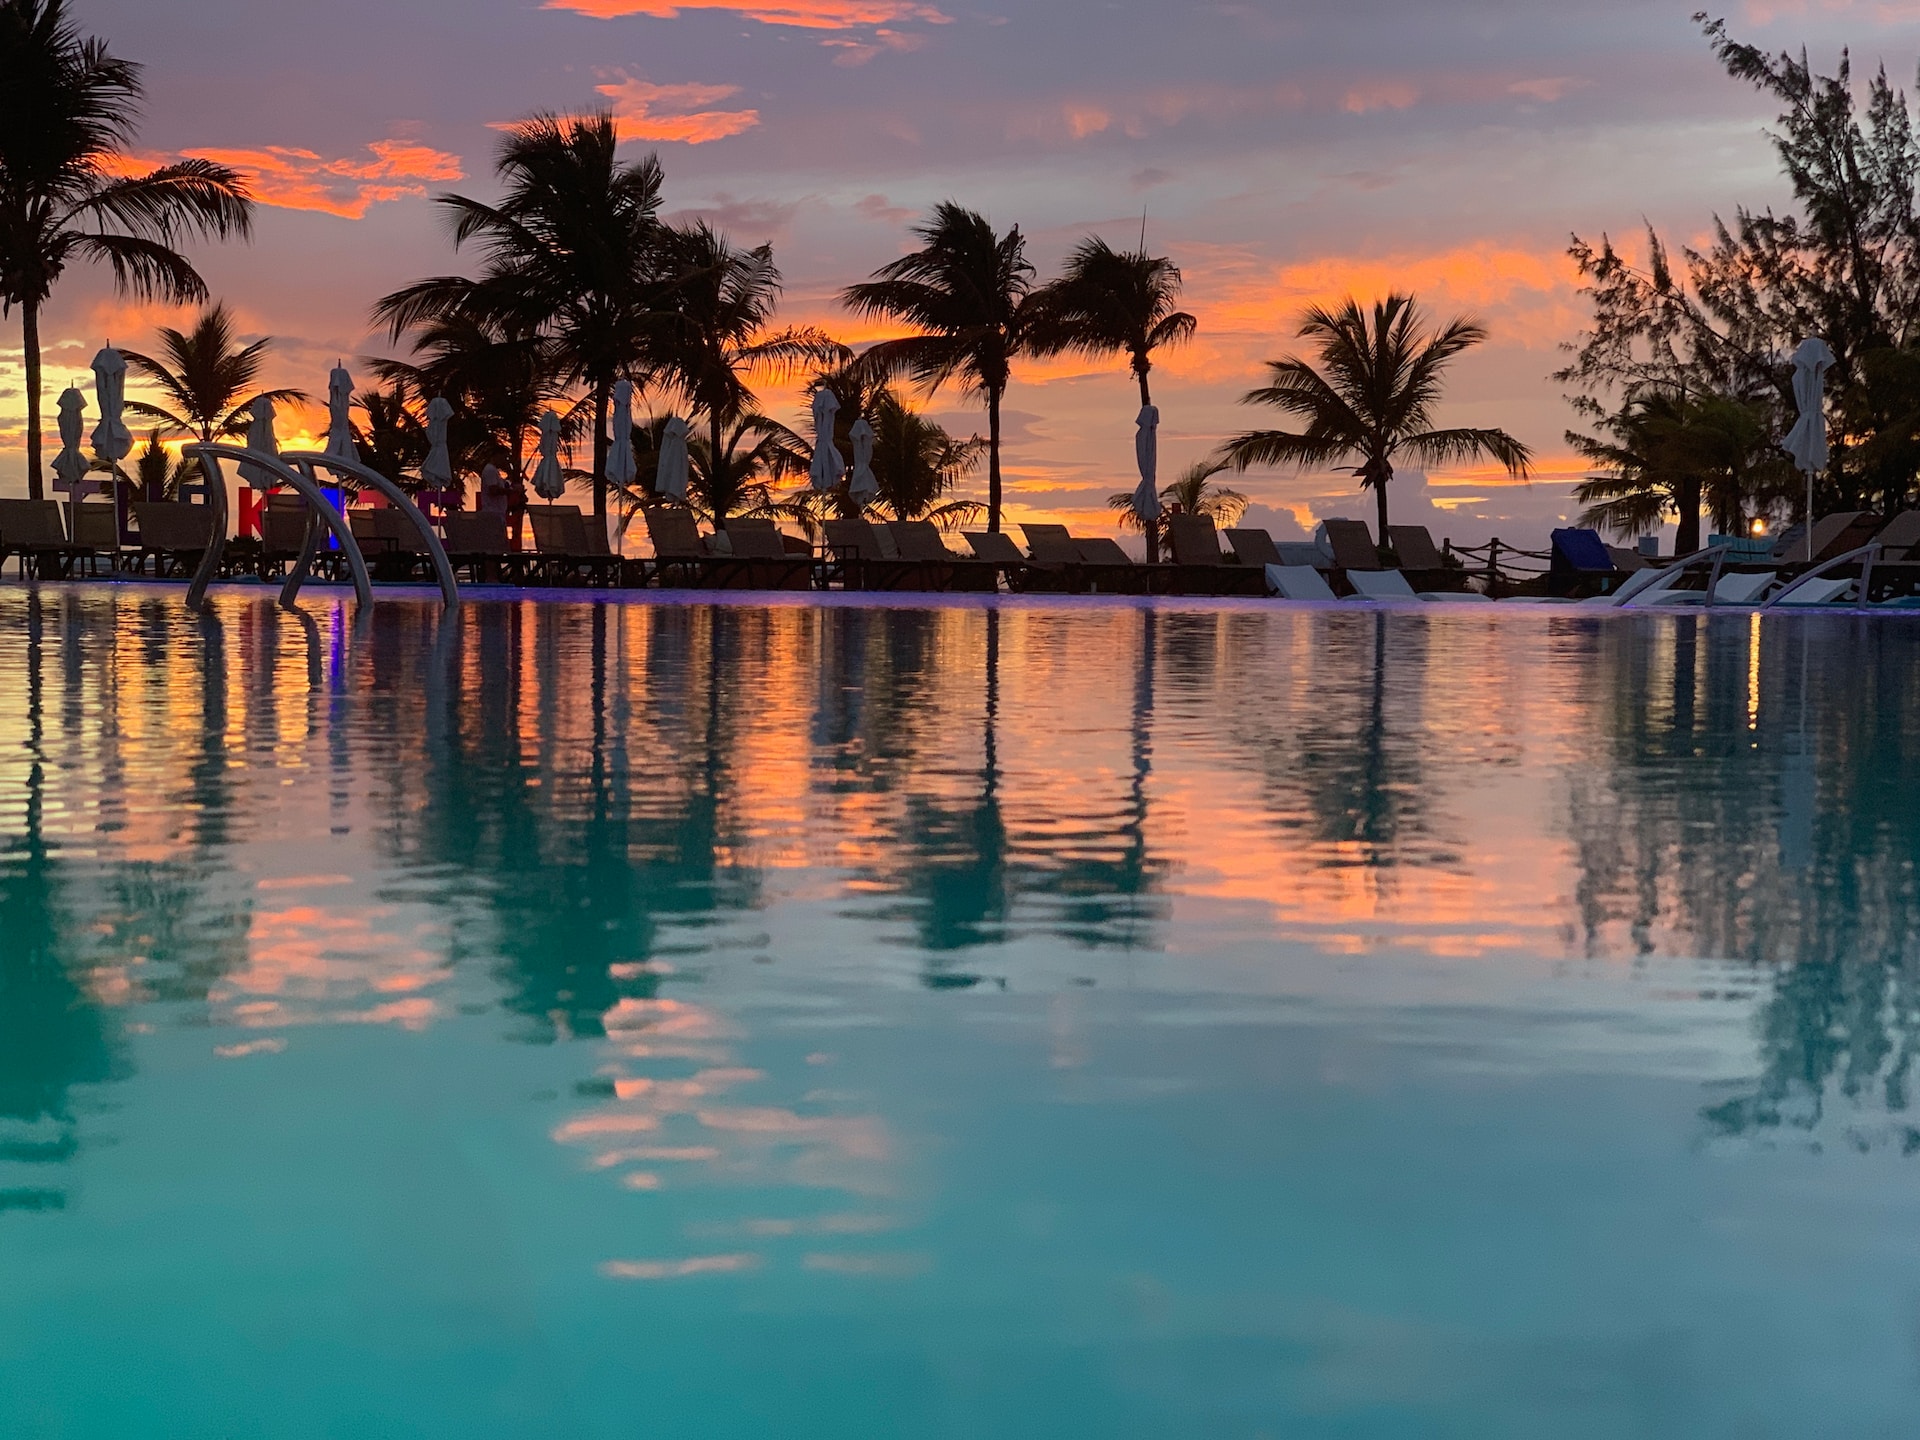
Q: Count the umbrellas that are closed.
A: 12